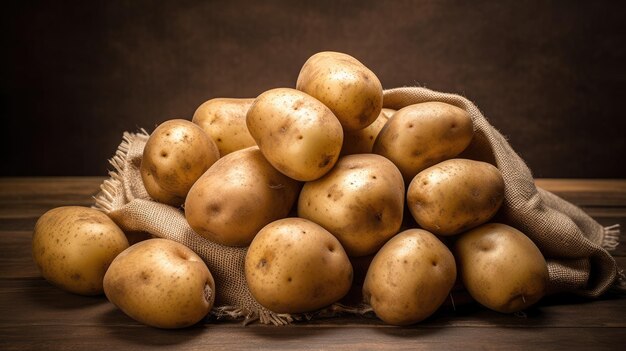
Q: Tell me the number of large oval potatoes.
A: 14